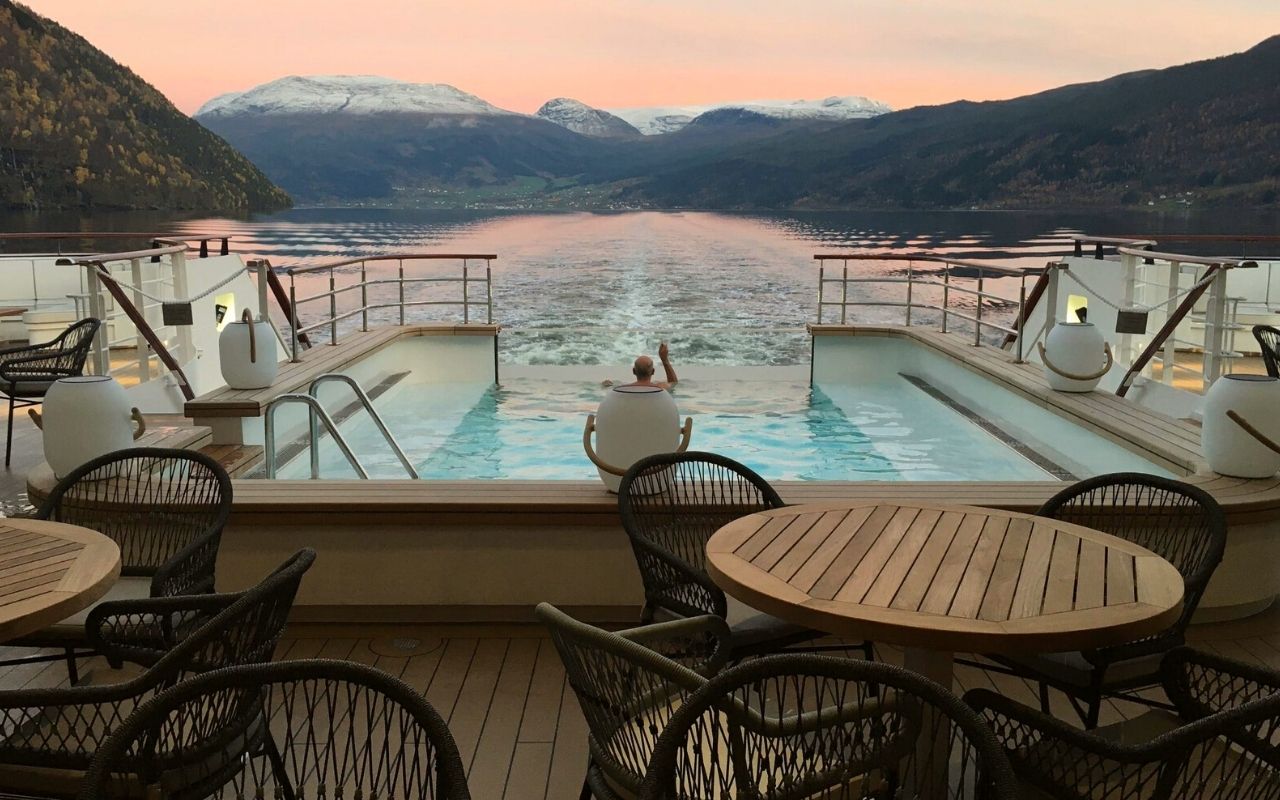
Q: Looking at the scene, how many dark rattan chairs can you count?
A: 10